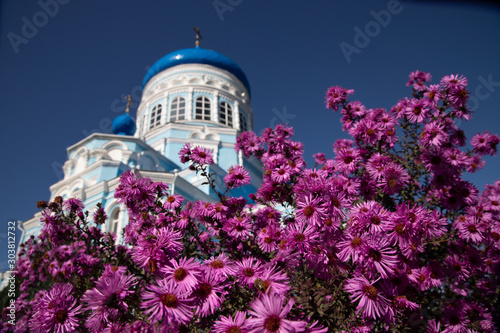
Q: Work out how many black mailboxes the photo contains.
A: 0